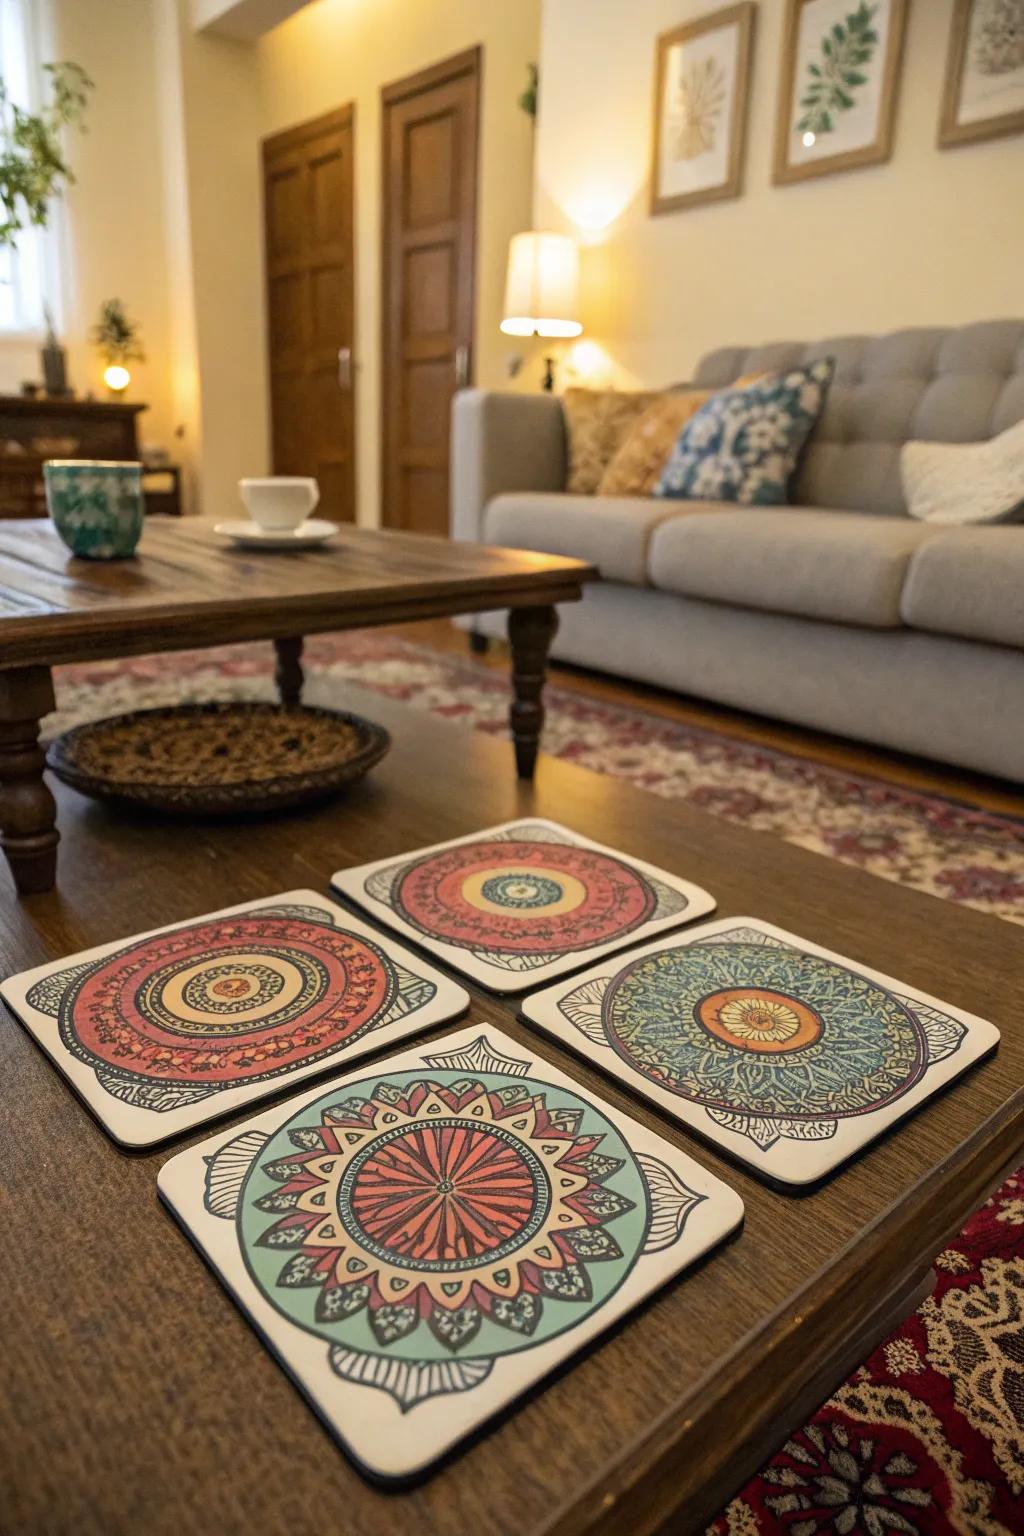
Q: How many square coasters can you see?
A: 4